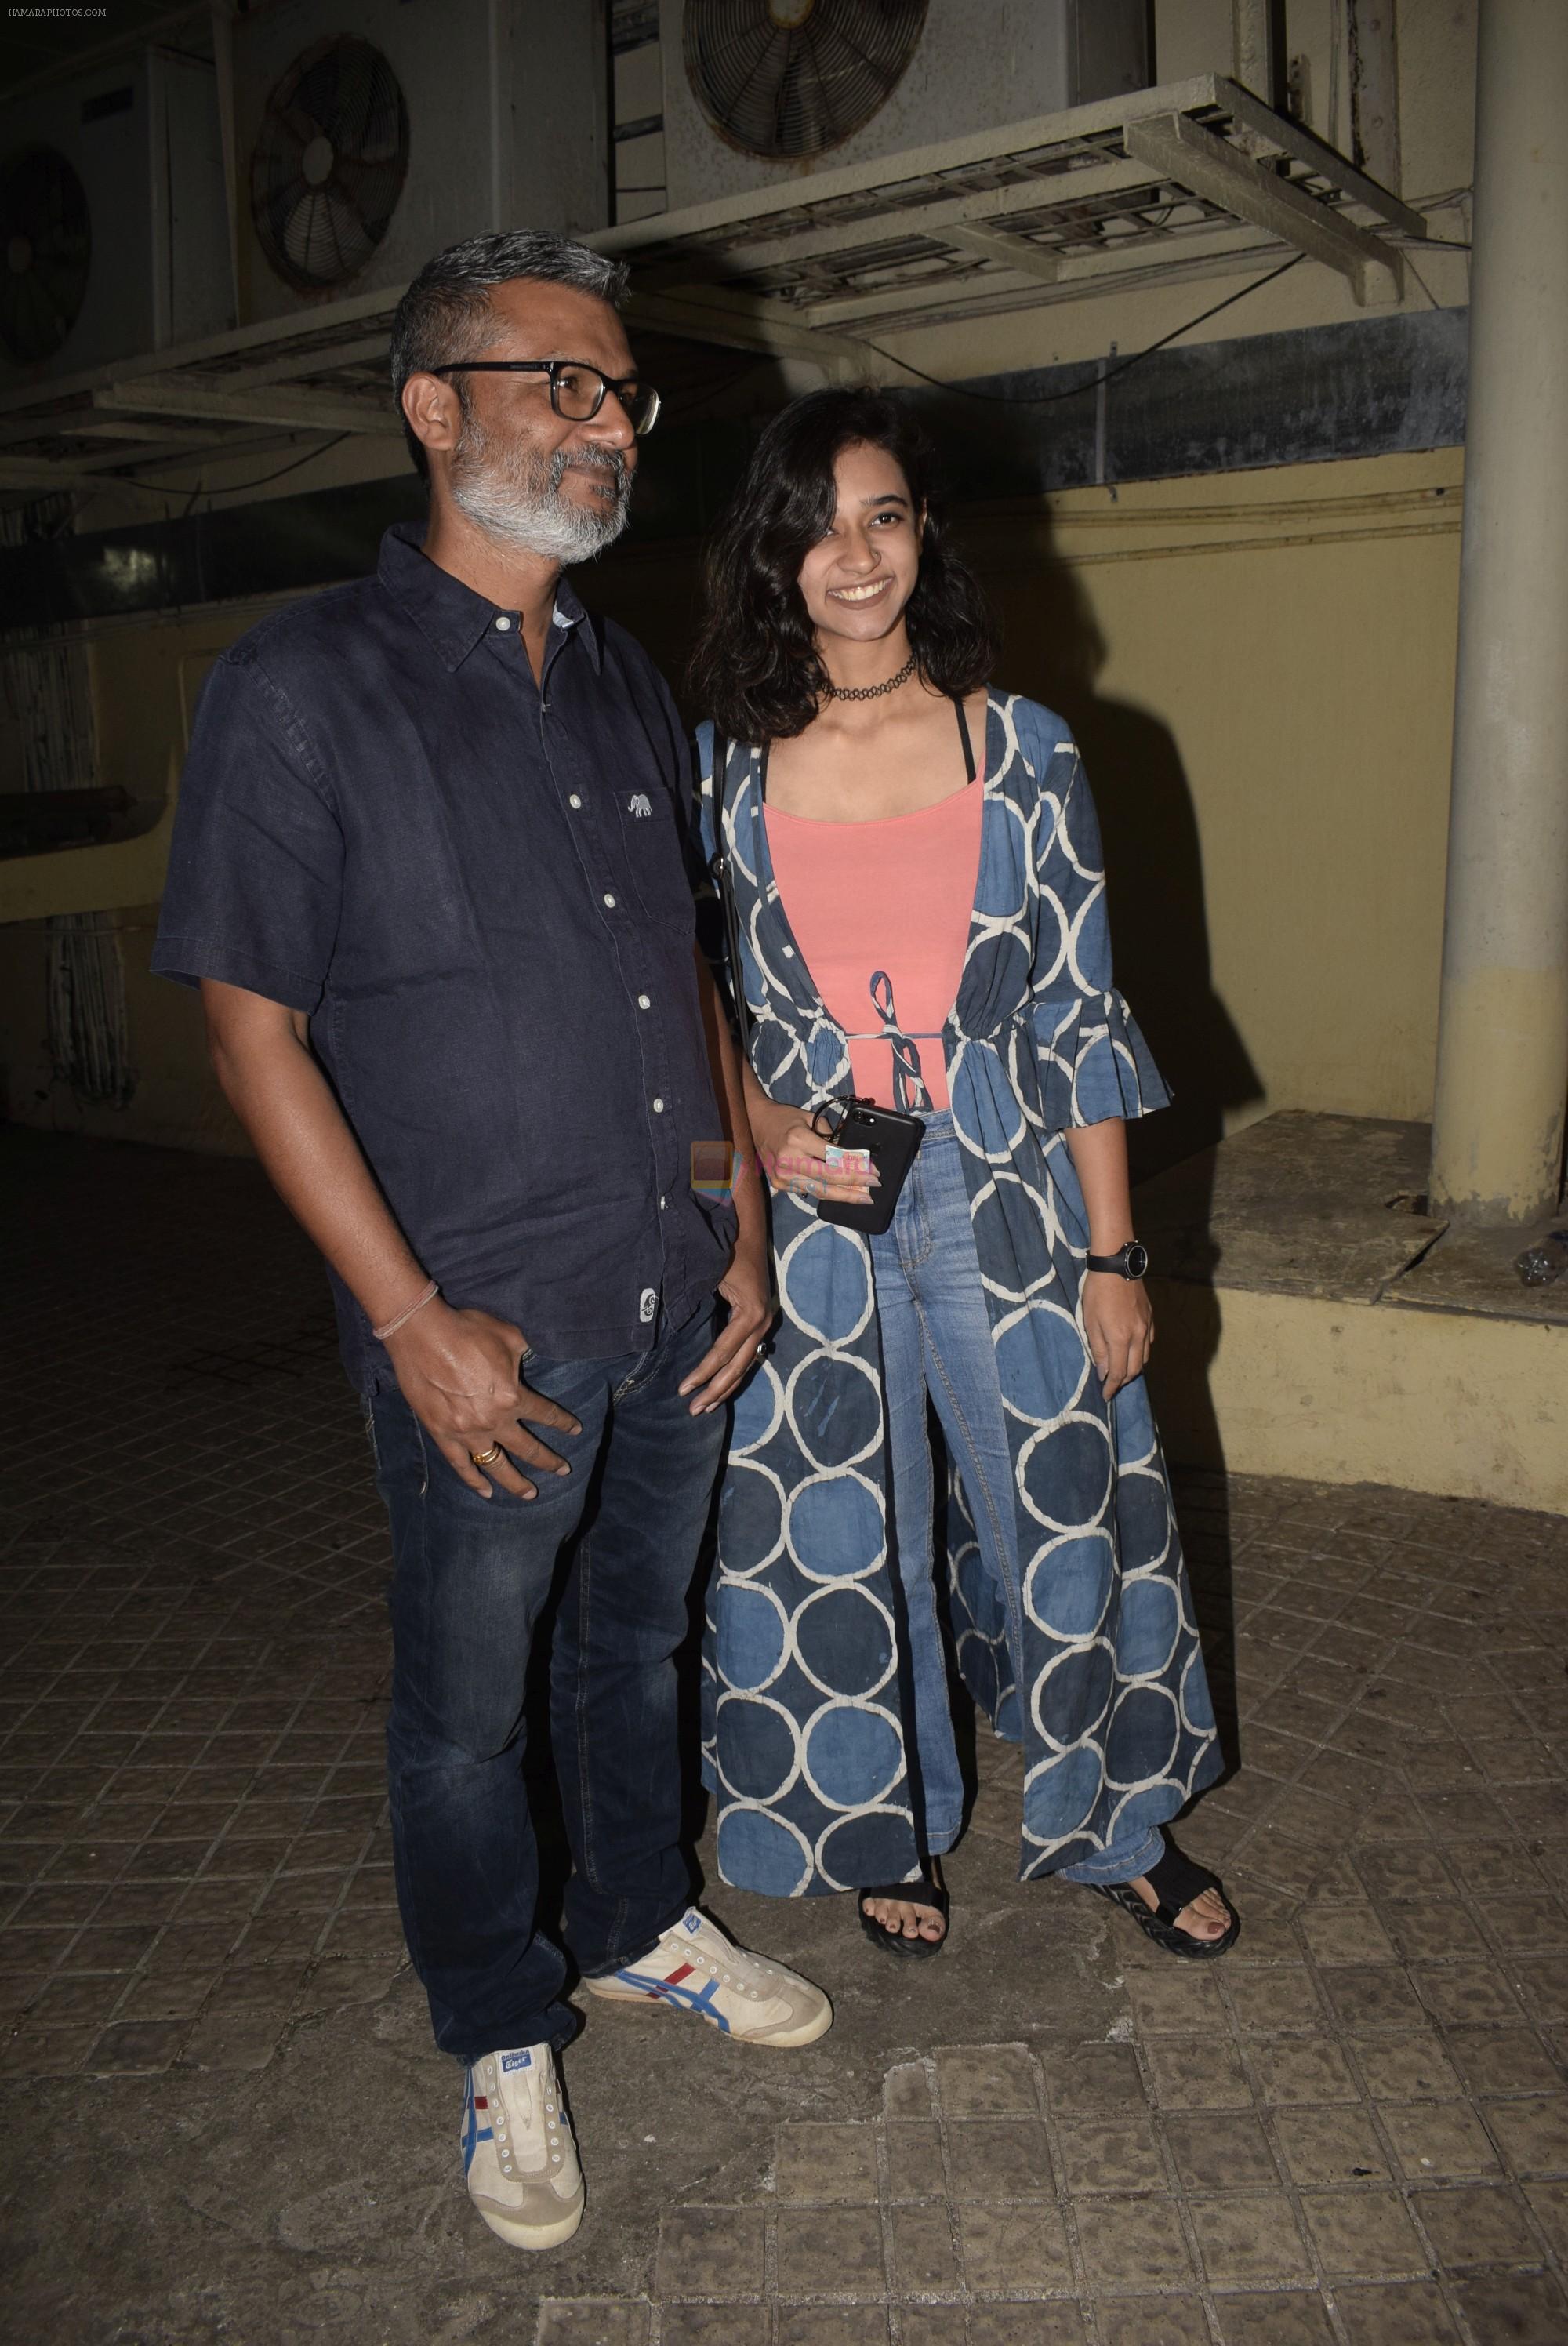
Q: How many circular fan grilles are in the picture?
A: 3